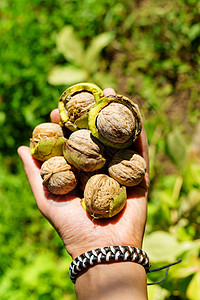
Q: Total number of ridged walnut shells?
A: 7